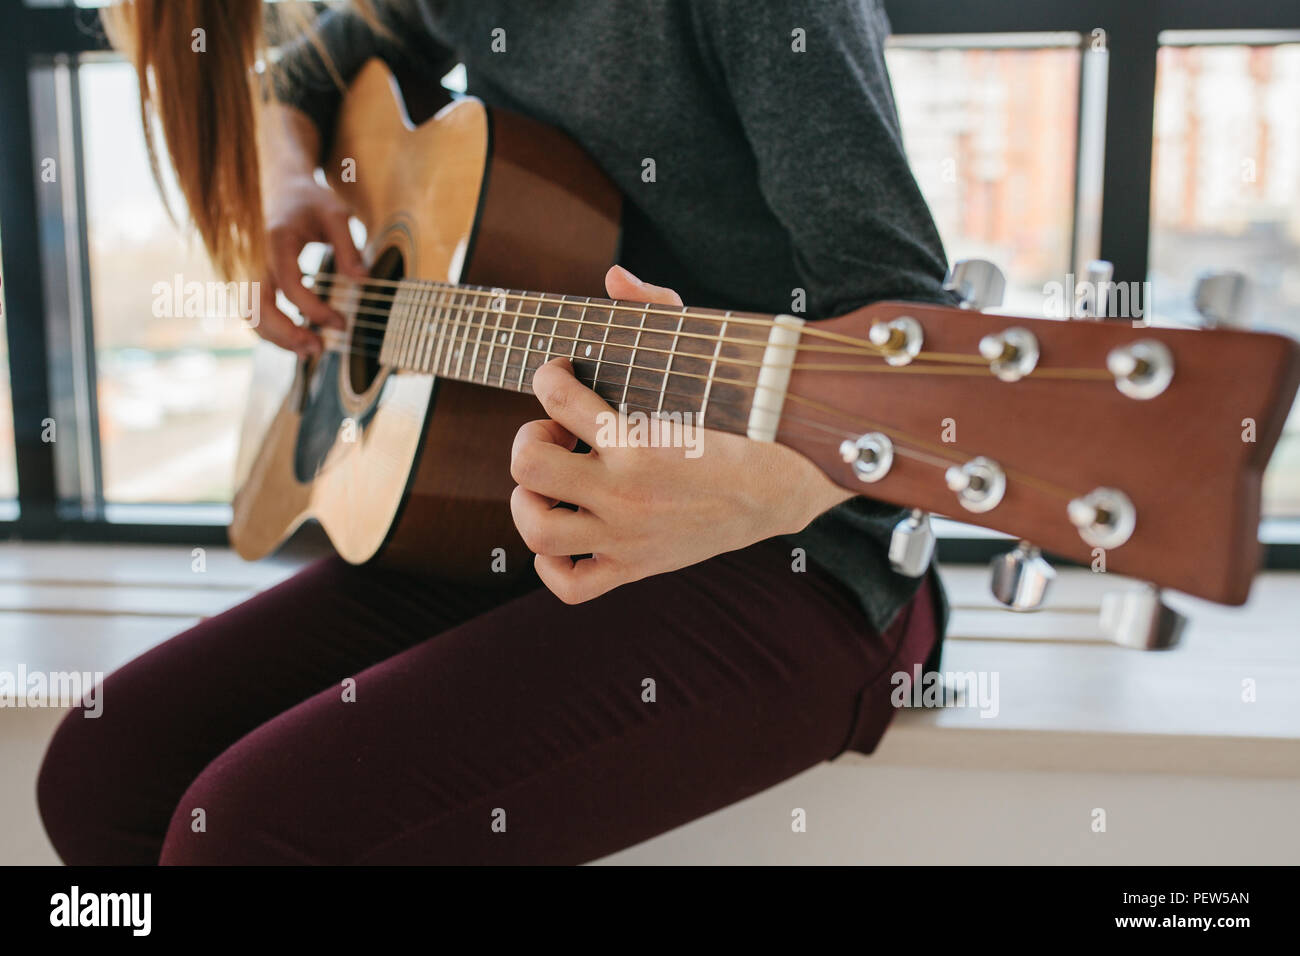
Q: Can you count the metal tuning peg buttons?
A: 6